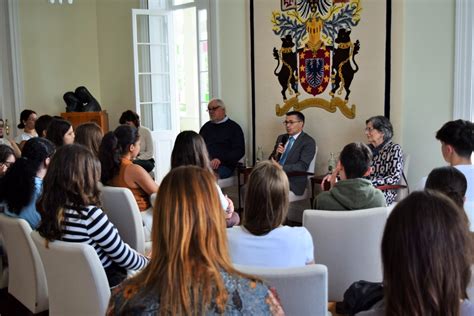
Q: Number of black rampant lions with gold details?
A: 2